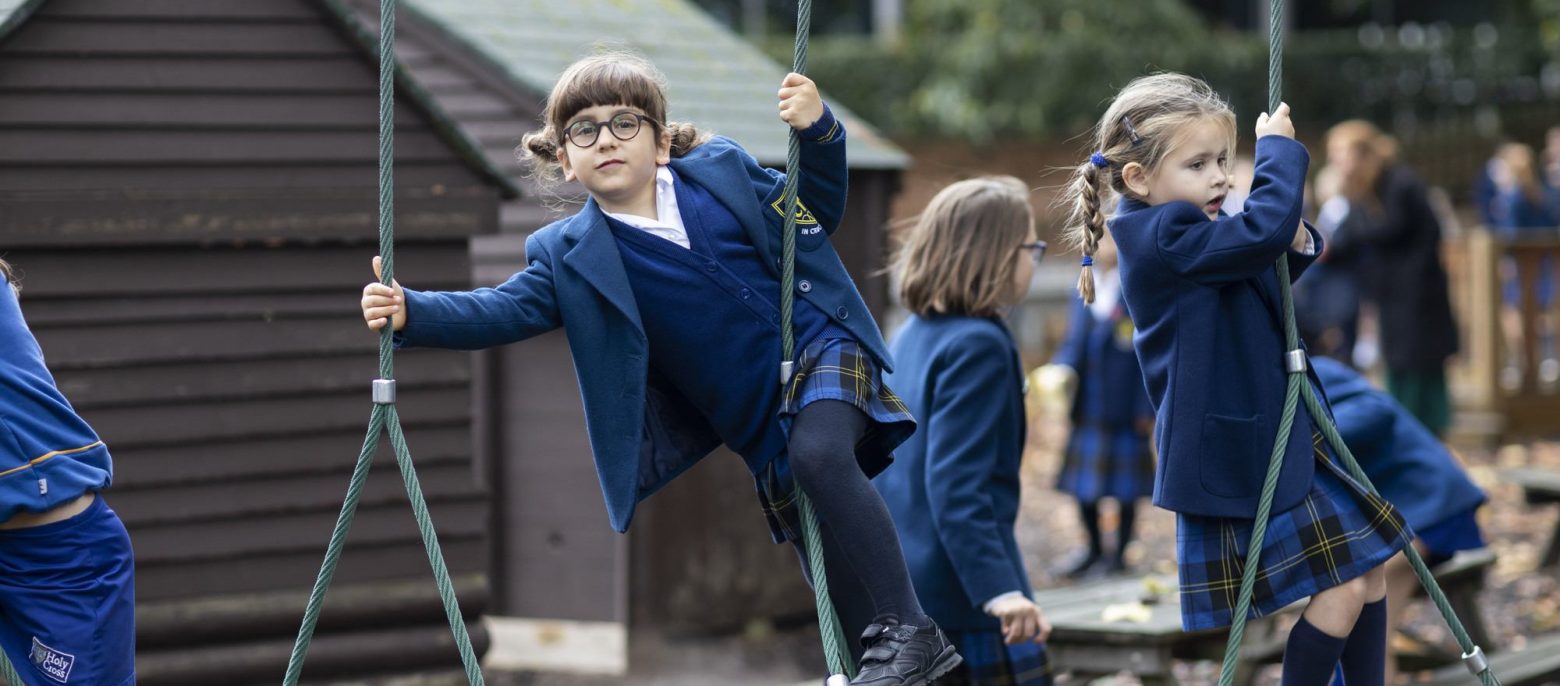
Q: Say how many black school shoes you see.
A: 1